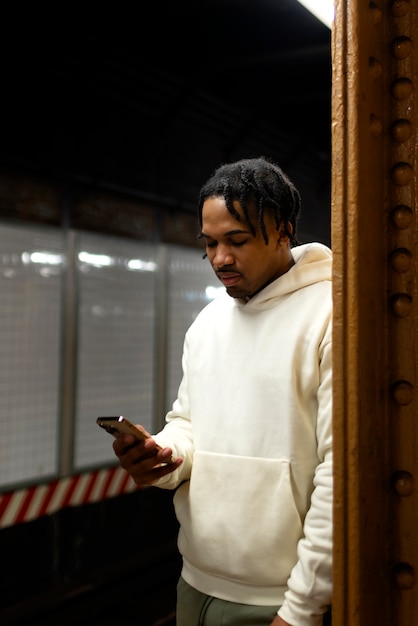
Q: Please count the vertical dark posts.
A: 2